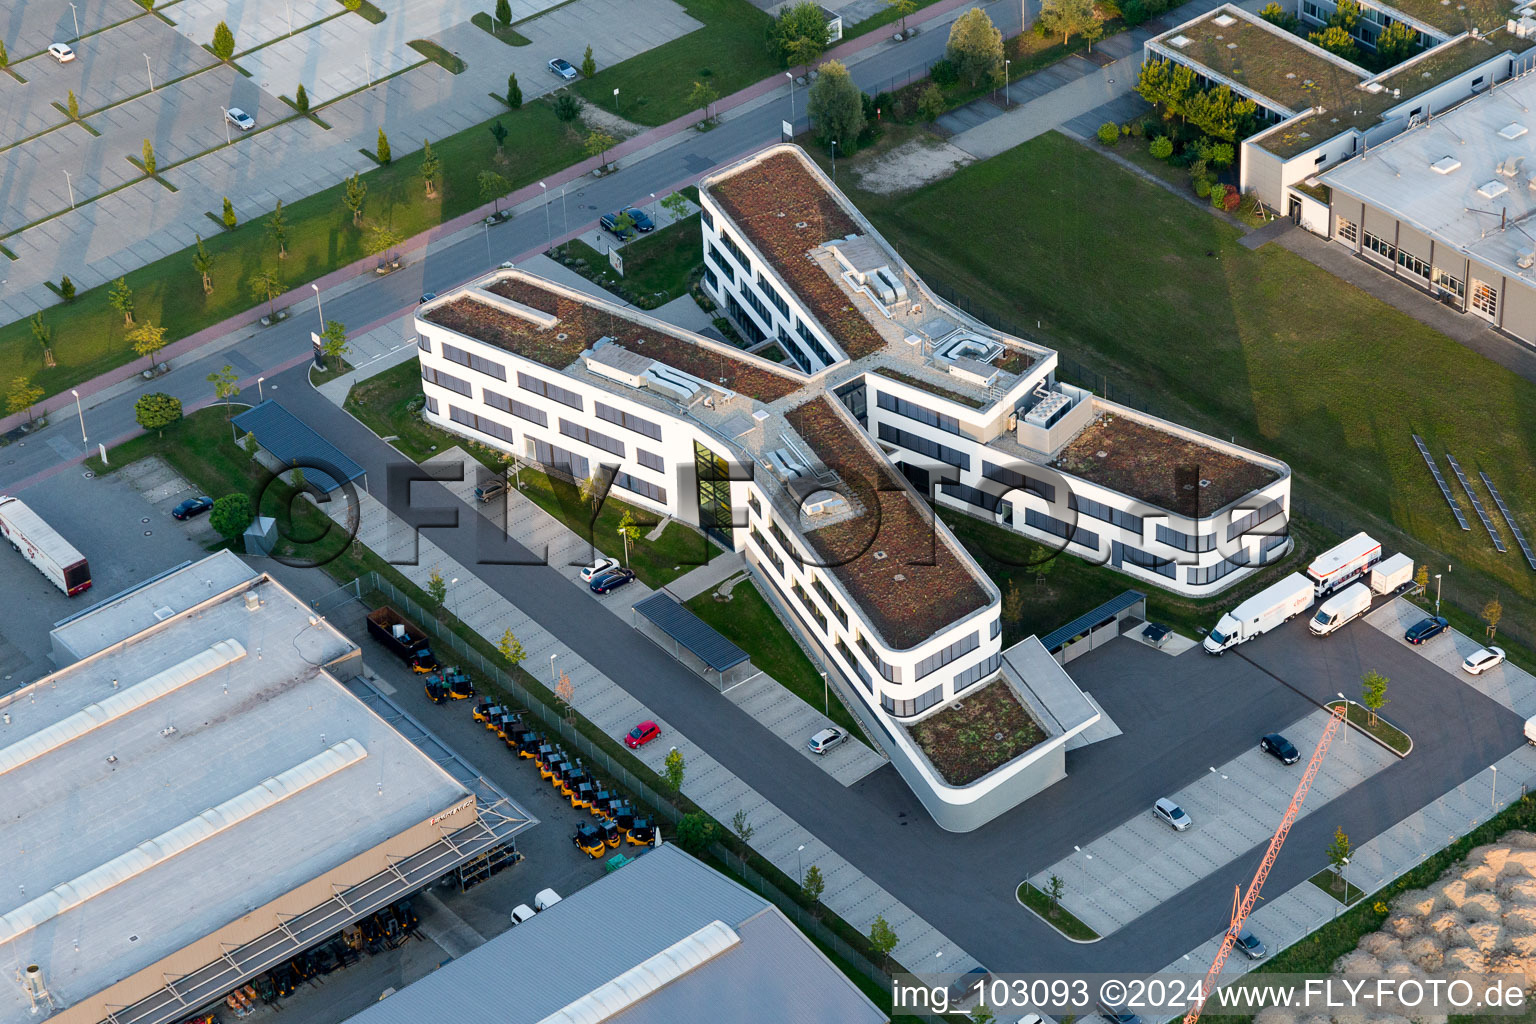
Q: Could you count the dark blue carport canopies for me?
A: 3